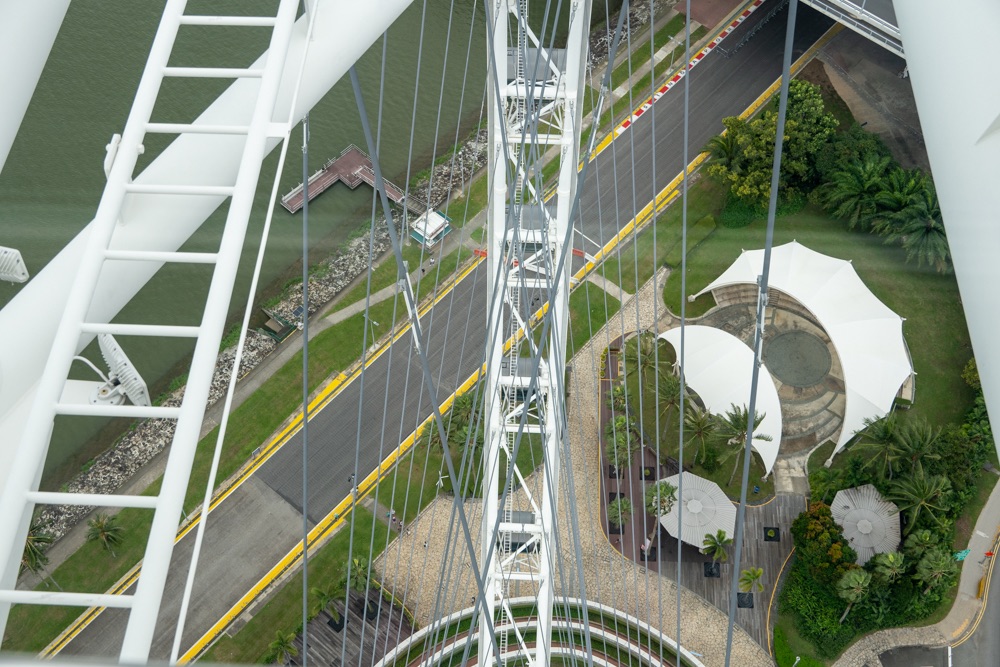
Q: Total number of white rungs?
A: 9